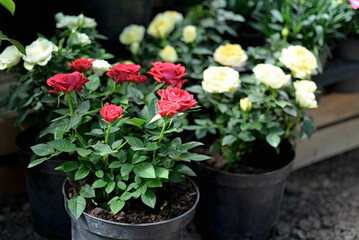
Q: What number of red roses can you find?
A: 7